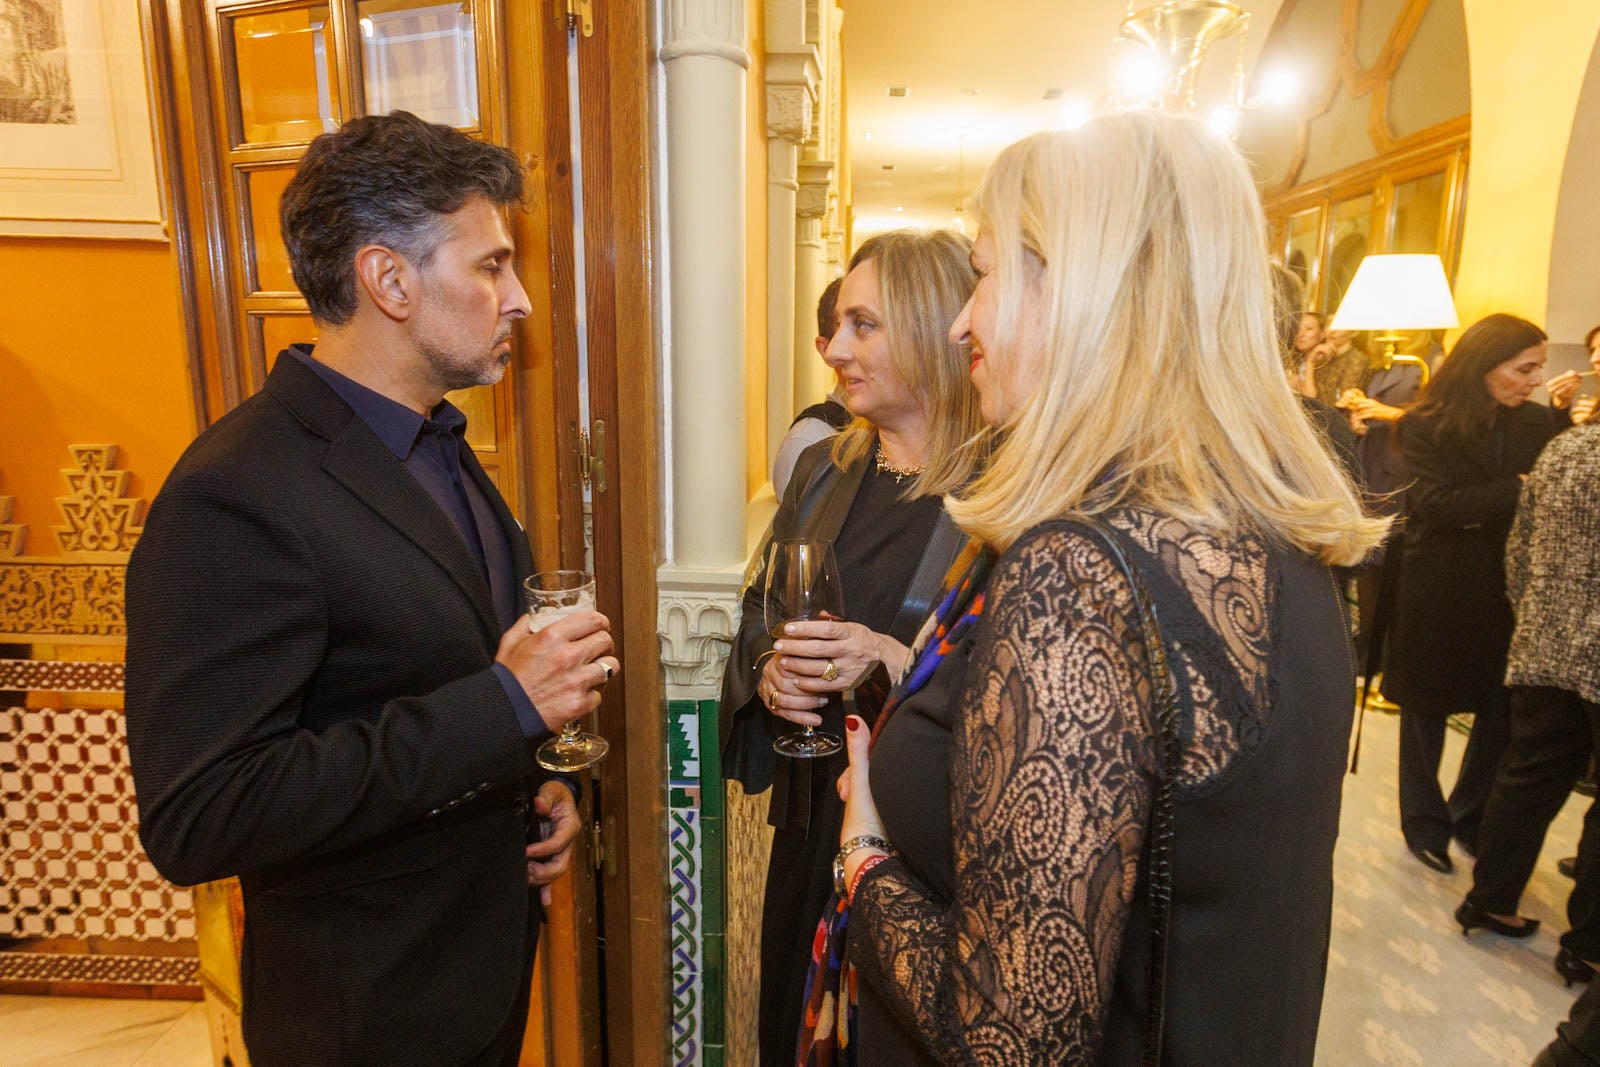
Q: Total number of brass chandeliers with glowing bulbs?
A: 1